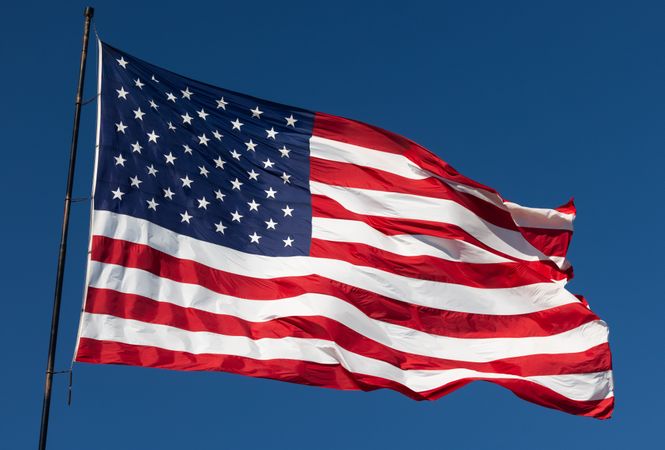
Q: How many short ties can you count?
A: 3